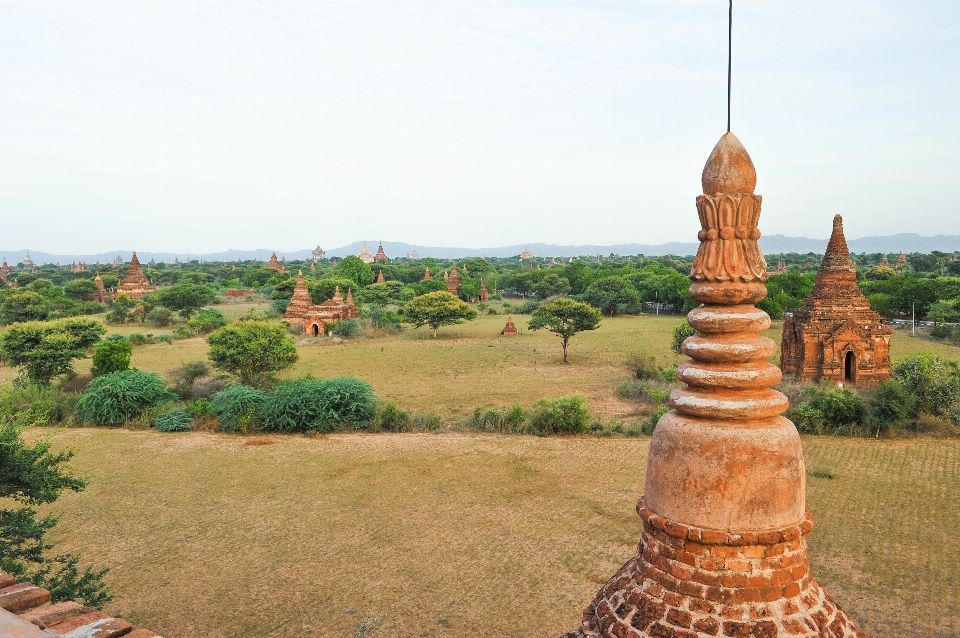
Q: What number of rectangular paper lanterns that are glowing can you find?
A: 0